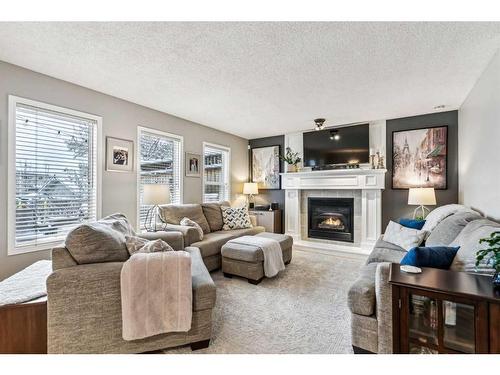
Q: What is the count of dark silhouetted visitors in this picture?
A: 0